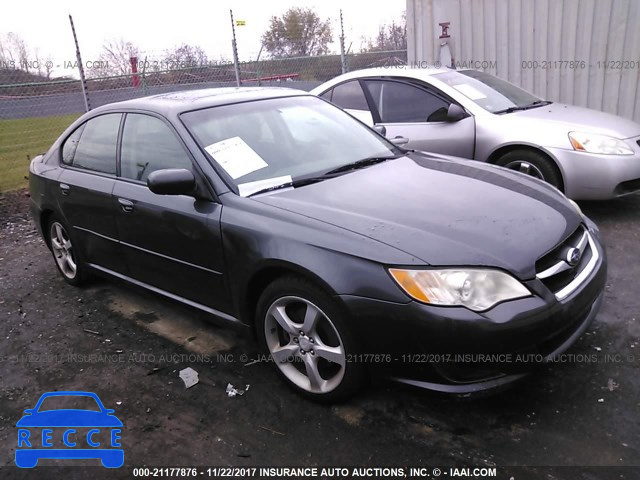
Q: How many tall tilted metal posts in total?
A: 3